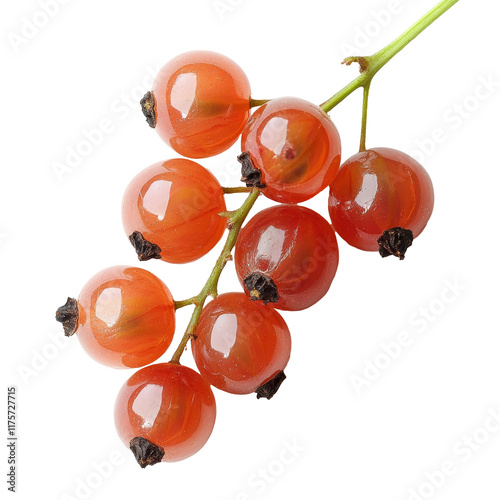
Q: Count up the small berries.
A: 8